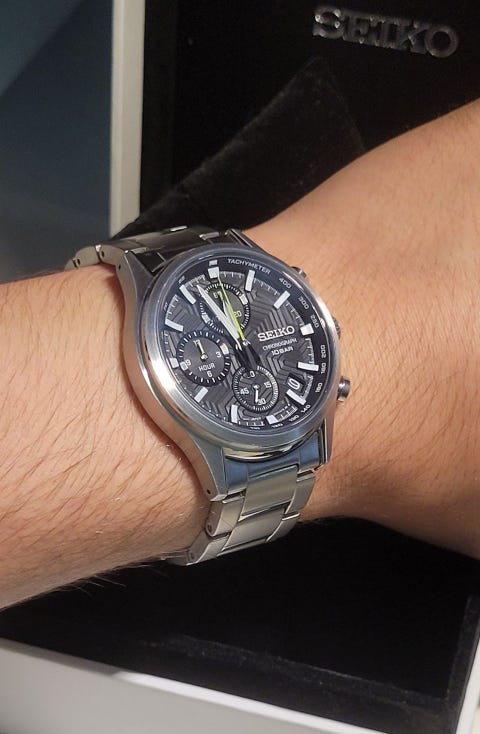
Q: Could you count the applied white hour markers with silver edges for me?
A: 12